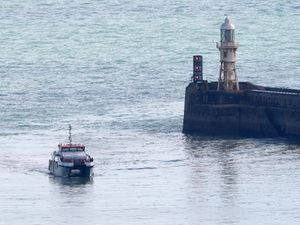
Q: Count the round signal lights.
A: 3